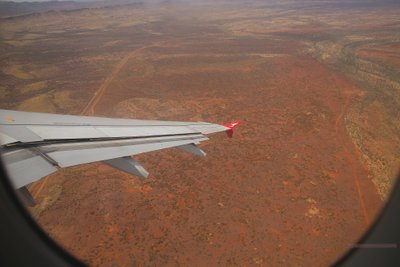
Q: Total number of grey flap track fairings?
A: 3